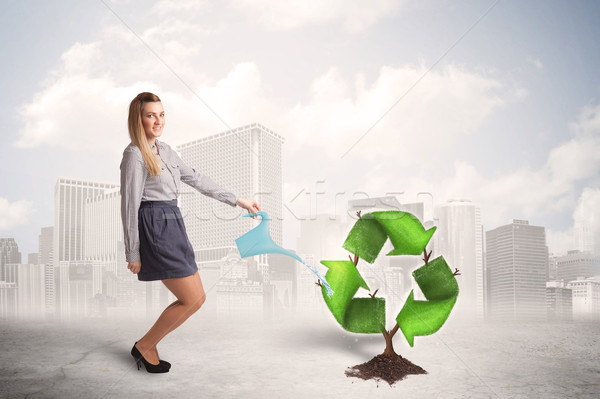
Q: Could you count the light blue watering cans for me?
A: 1